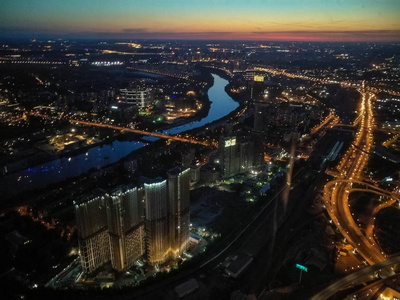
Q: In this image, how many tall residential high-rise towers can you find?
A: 4